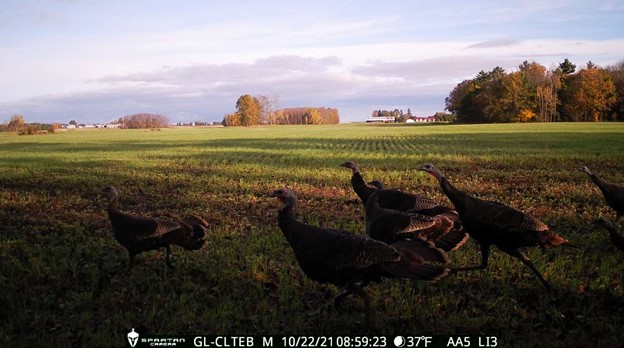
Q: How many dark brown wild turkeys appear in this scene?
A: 7